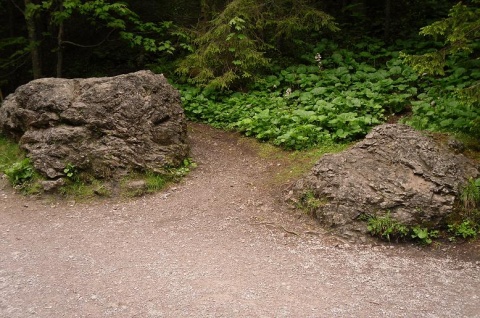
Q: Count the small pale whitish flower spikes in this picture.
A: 2